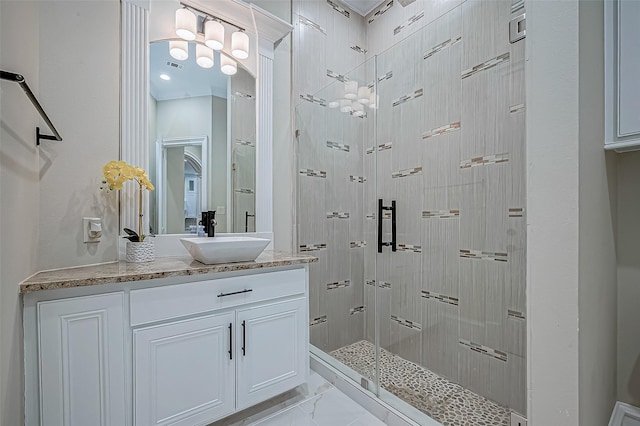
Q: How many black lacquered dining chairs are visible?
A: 0